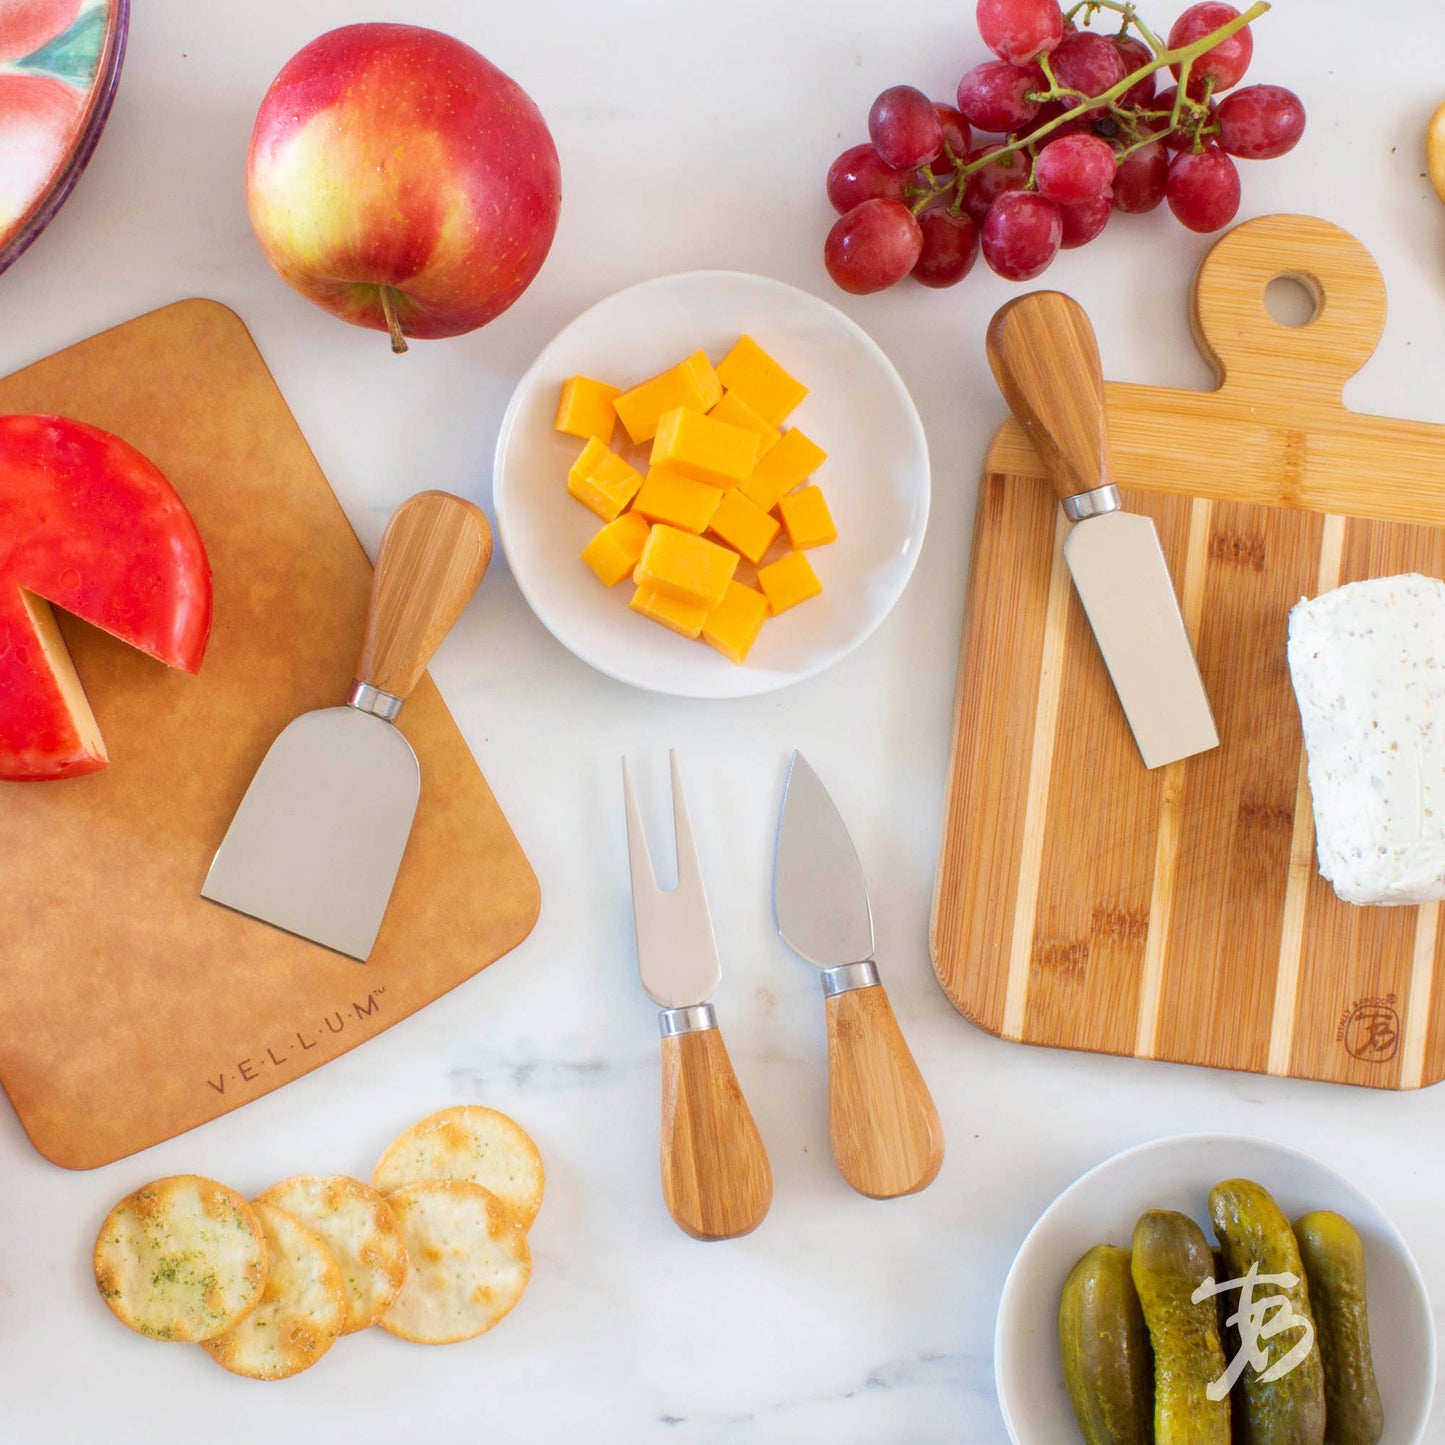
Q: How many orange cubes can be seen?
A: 15